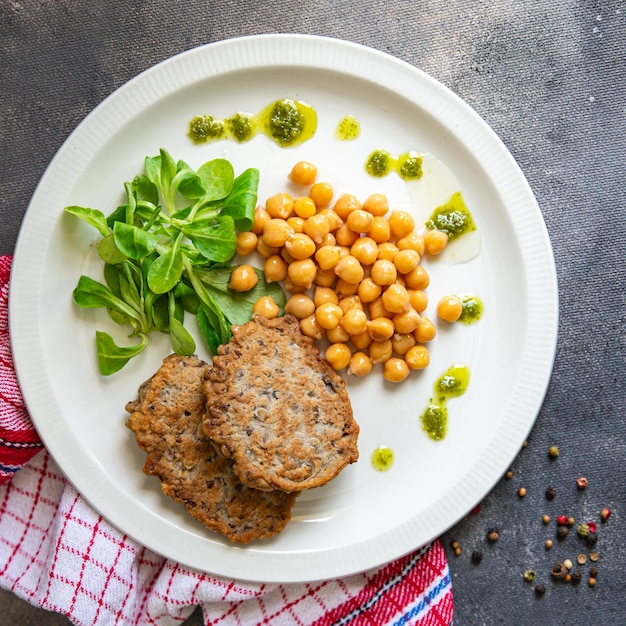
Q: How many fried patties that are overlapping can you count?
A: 2